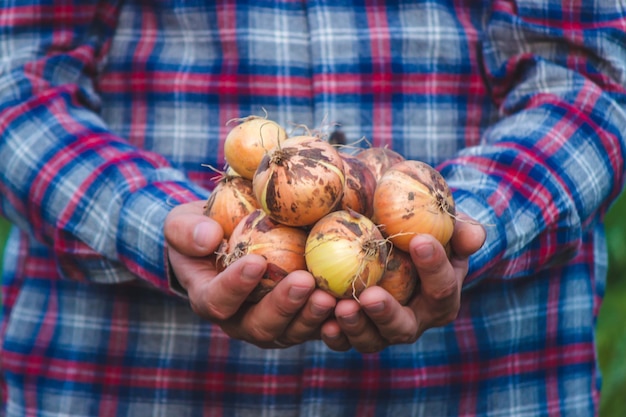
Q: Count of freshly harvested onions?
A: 9